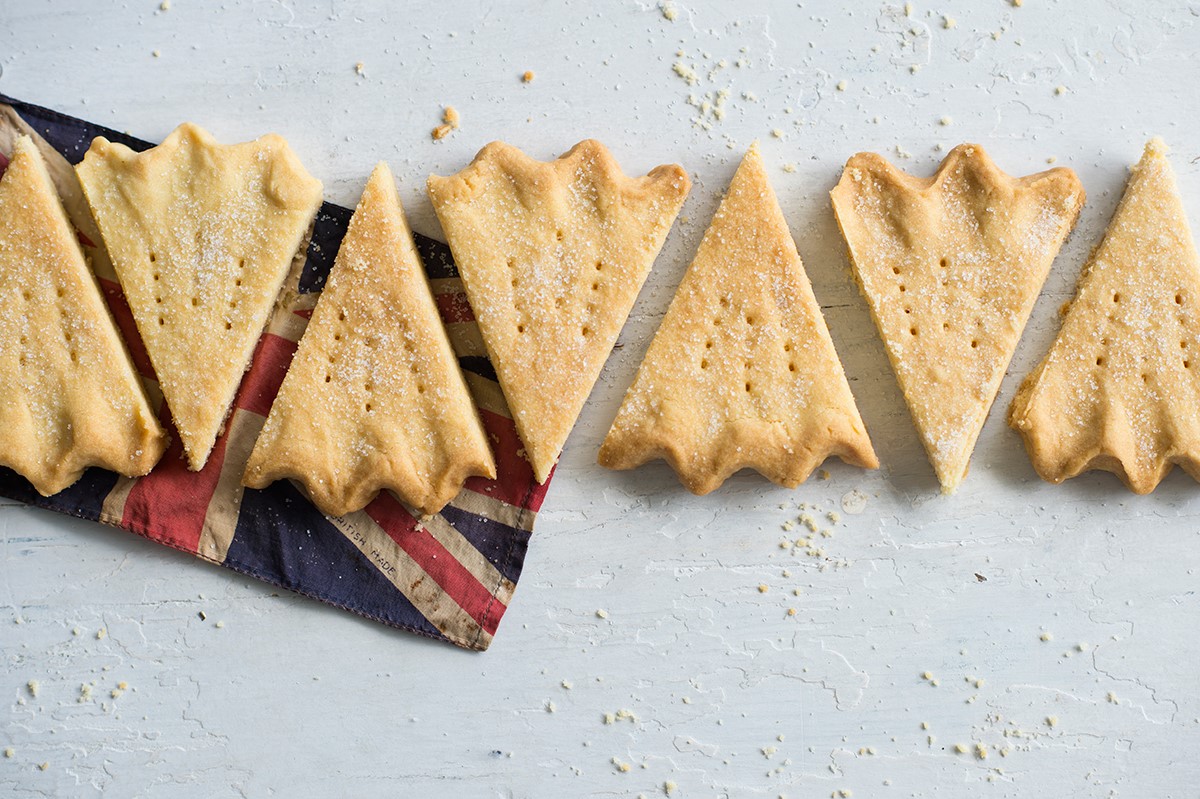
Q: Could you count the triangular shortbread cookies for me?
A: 7